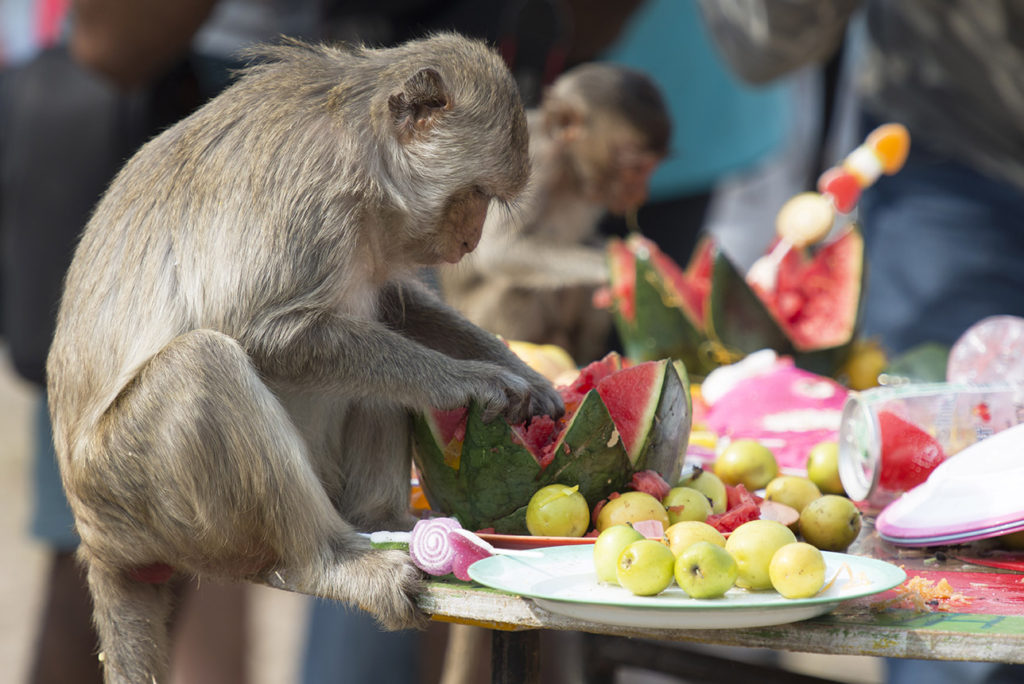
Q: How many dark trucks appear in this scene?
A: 0